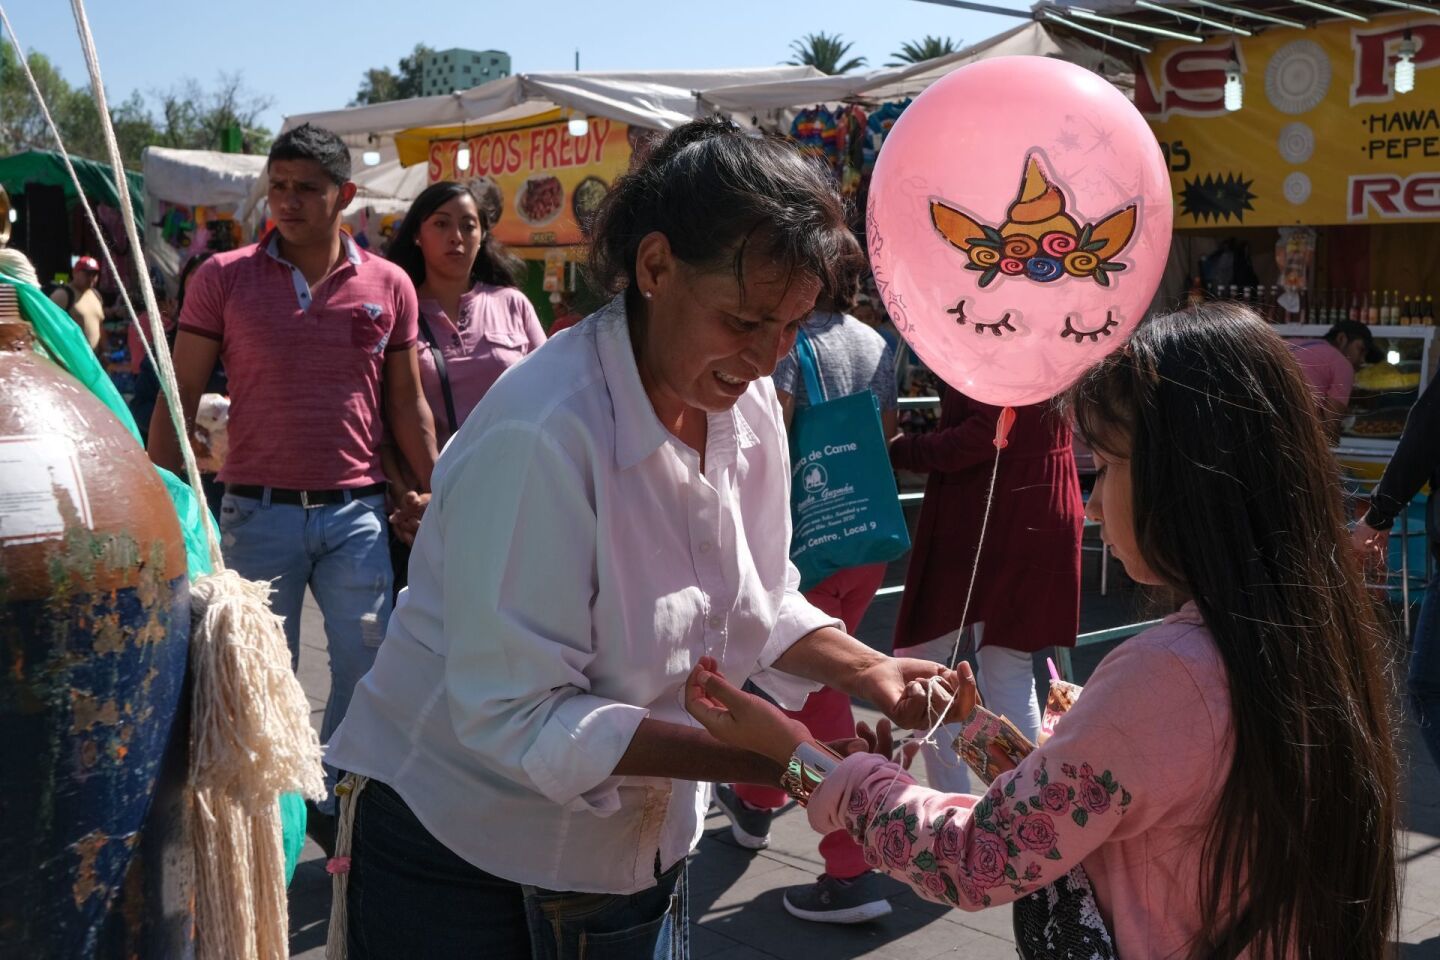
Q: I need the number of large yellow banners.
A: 2